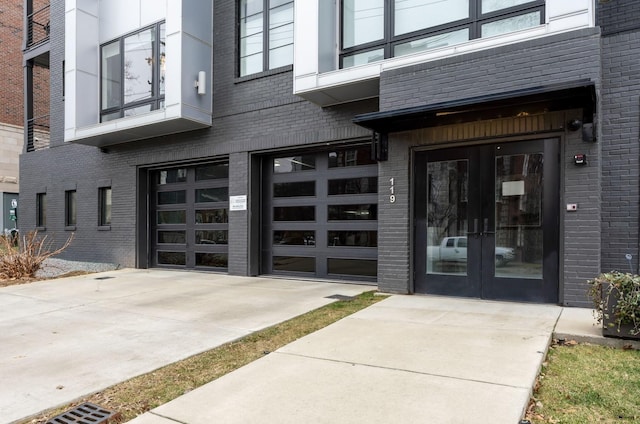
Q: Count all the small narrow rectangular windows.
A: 3